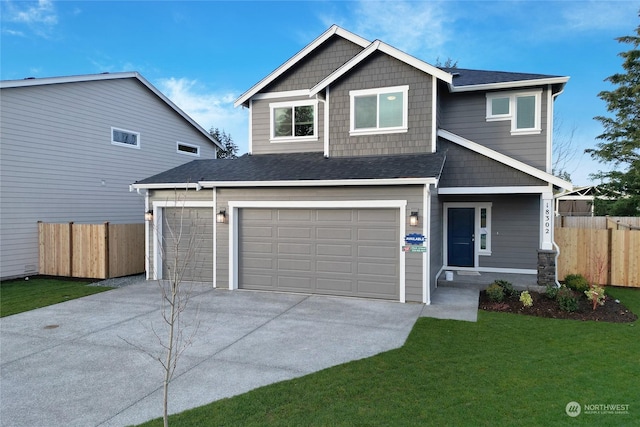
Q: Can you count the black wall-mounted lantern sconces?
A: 3